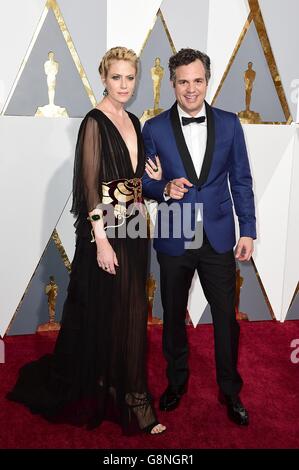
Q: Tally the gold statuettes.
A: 6